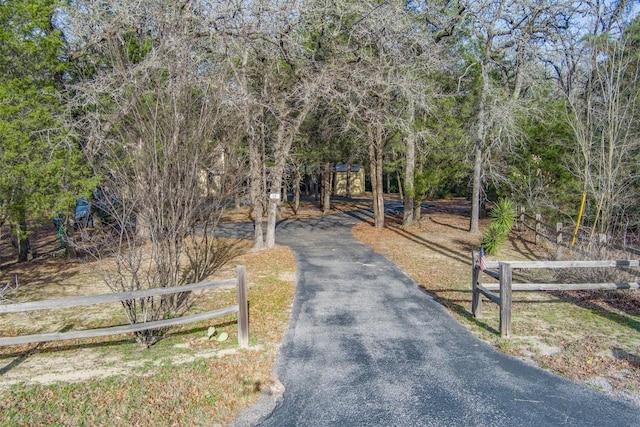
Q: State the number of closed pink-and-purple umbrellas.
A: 0